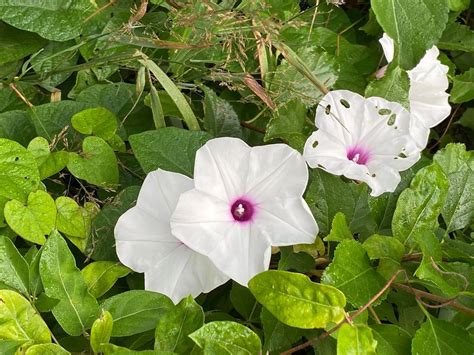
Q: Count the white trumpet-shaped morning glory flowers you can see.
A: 4